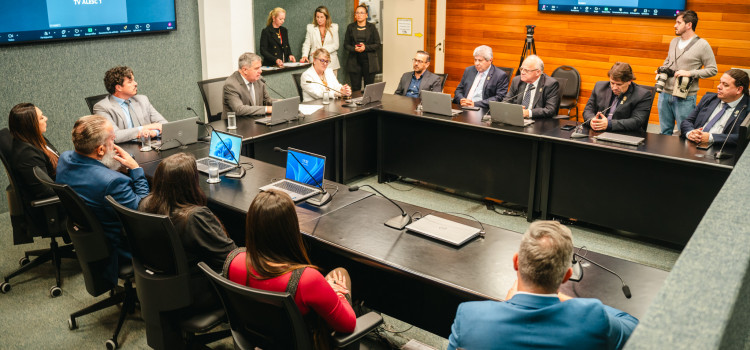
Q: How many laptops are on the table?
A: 9